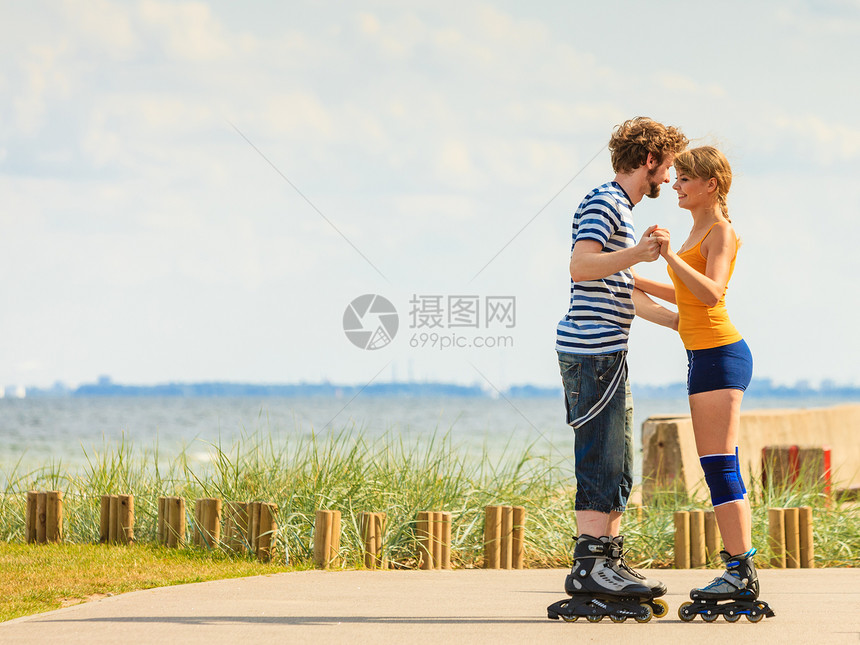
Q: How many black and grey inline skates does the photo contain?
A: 2